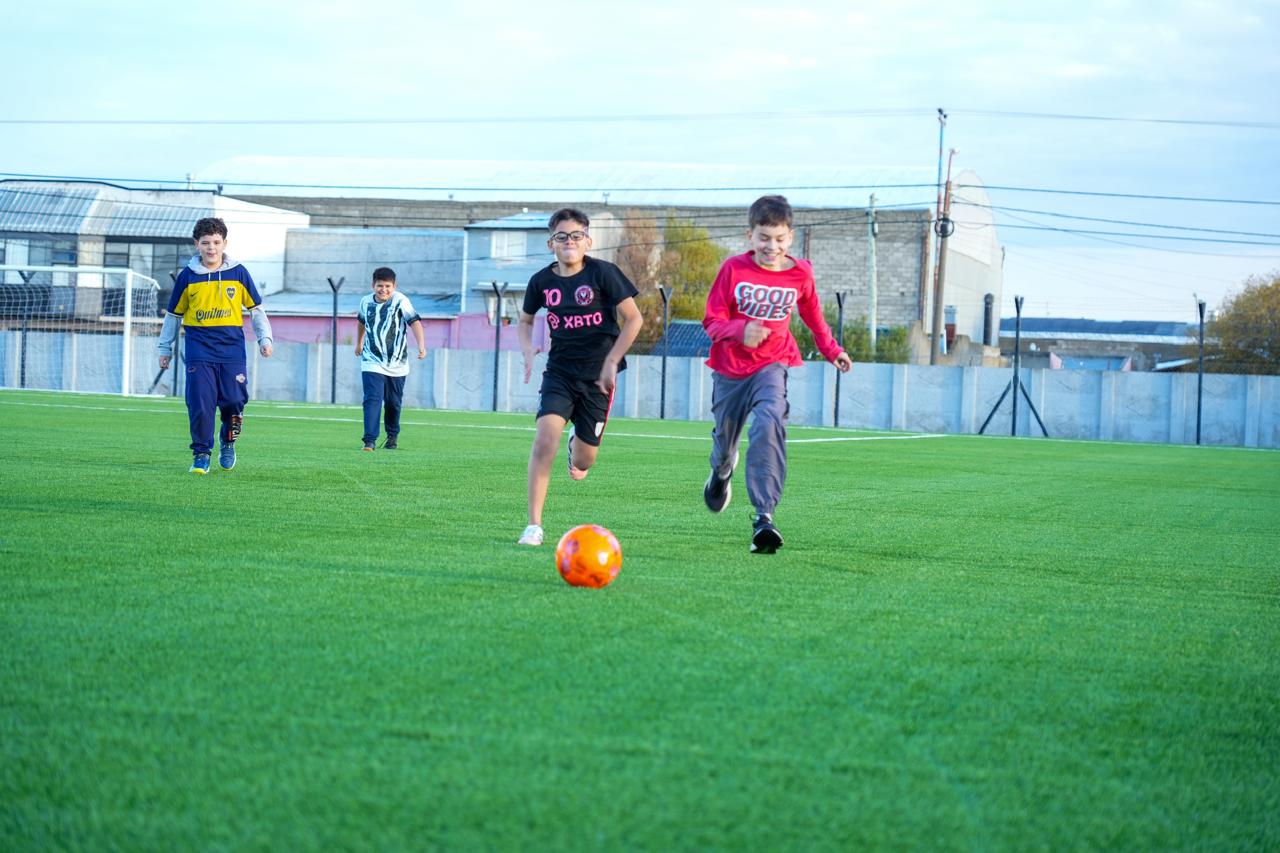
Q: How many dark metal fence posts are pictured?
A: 8